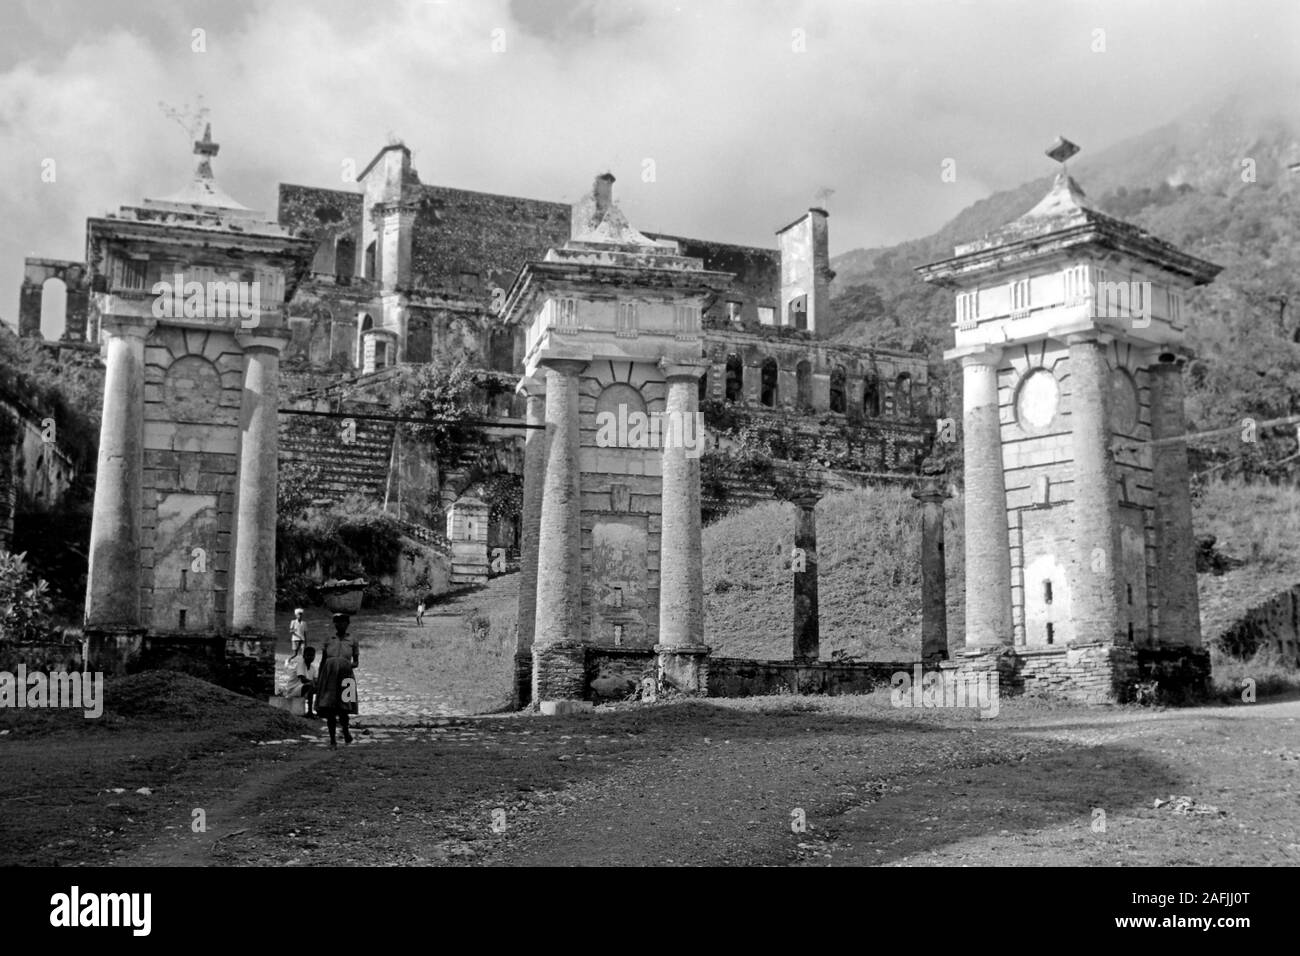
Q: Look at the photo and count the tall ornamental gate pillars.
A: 3